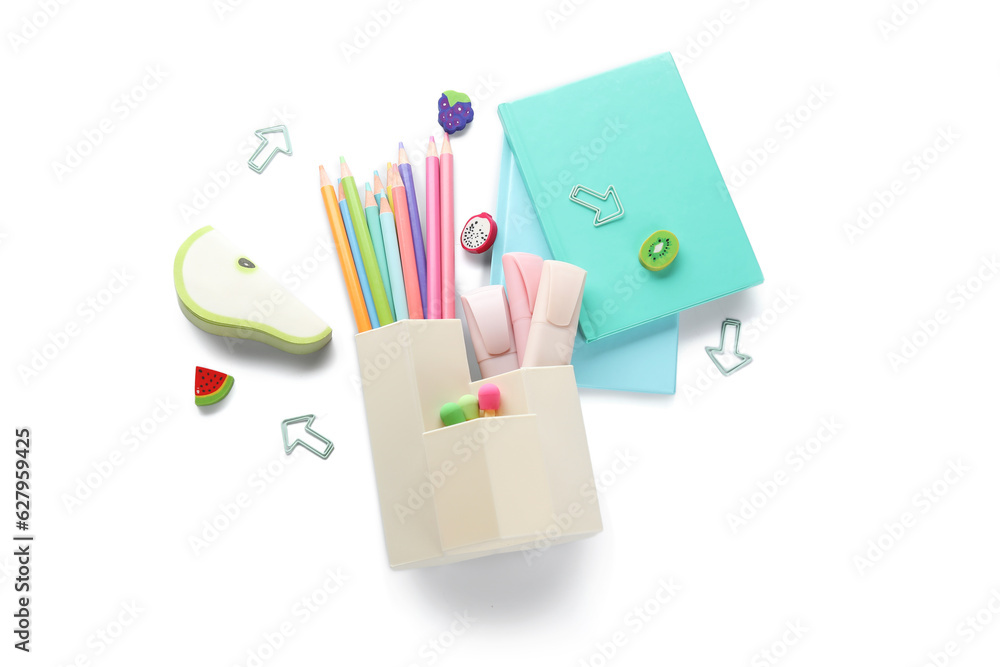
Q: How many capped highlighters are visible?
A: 3